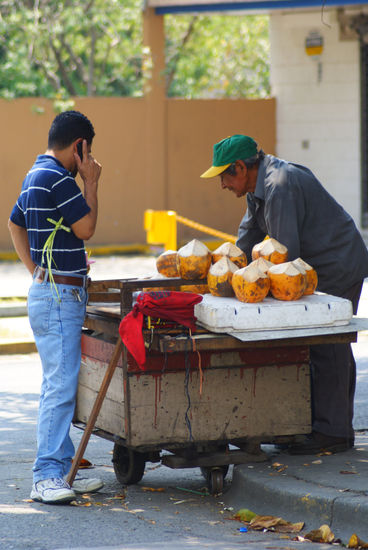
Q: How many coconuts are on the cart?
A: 9